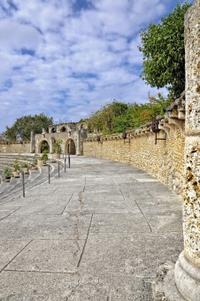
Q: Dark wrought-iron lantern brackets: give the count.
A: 3